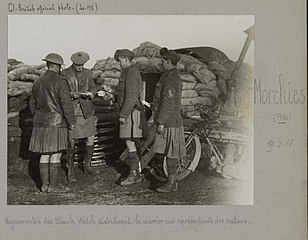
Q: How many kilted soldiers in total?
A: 4